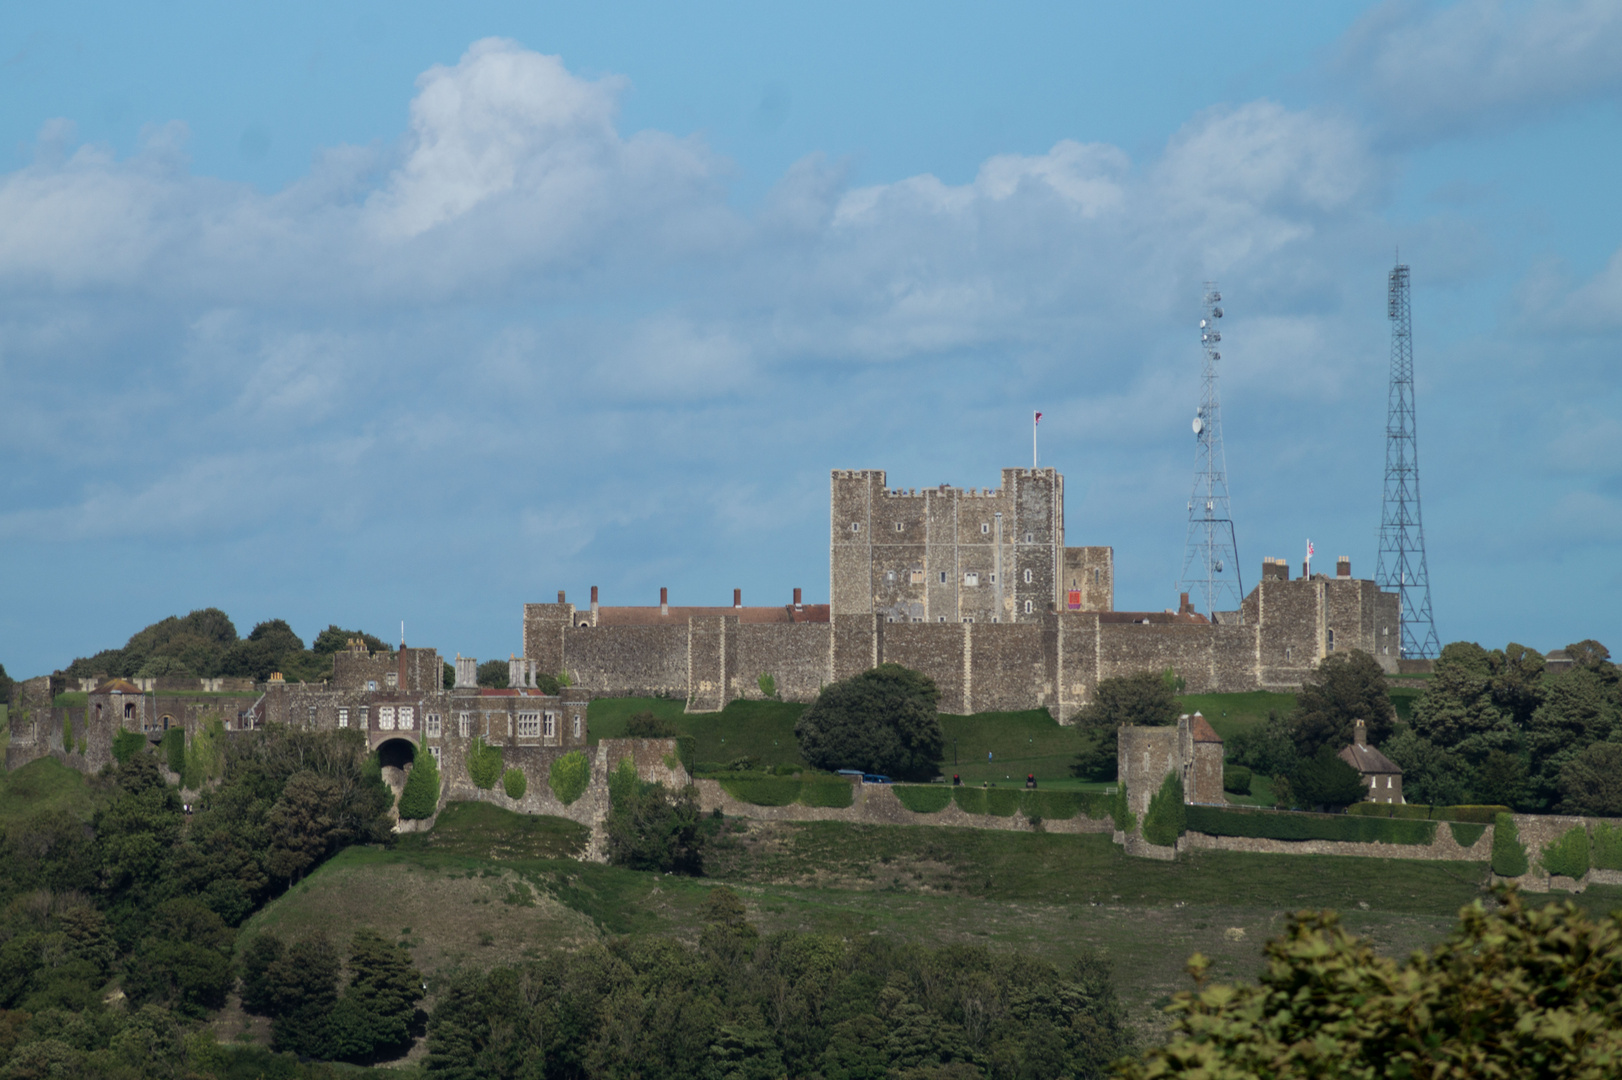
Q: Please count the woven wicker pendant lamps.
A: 0